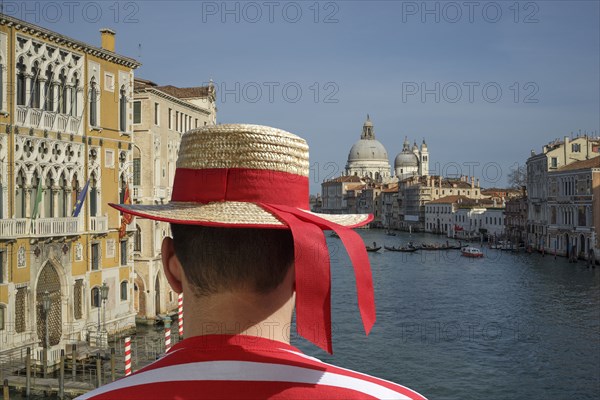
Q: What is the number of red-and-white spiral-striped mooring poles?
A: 3